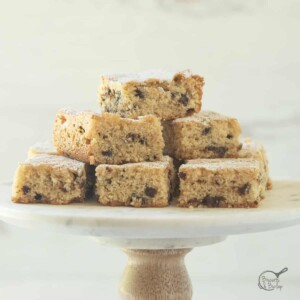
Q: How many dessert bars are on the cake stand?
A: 8